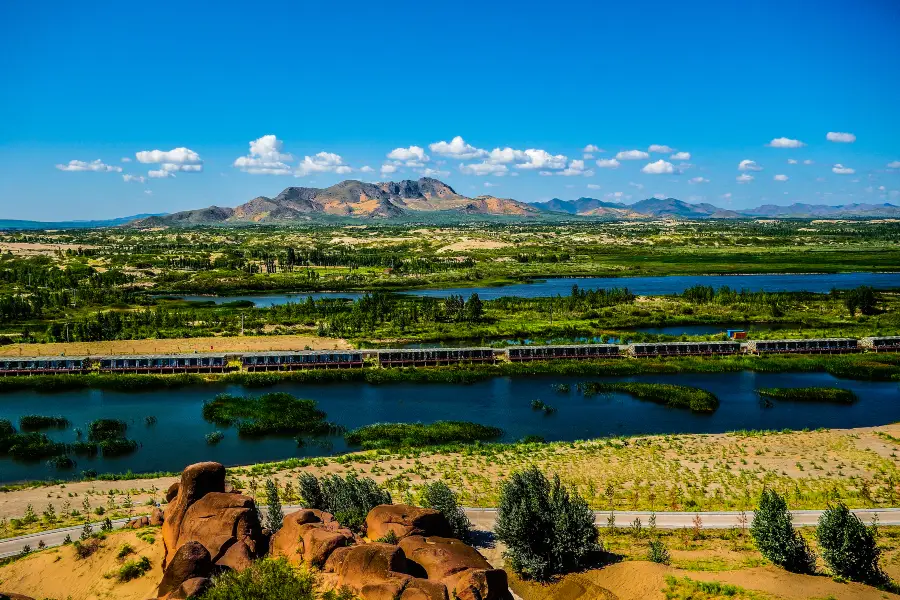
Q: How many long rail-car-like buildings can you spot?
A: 8